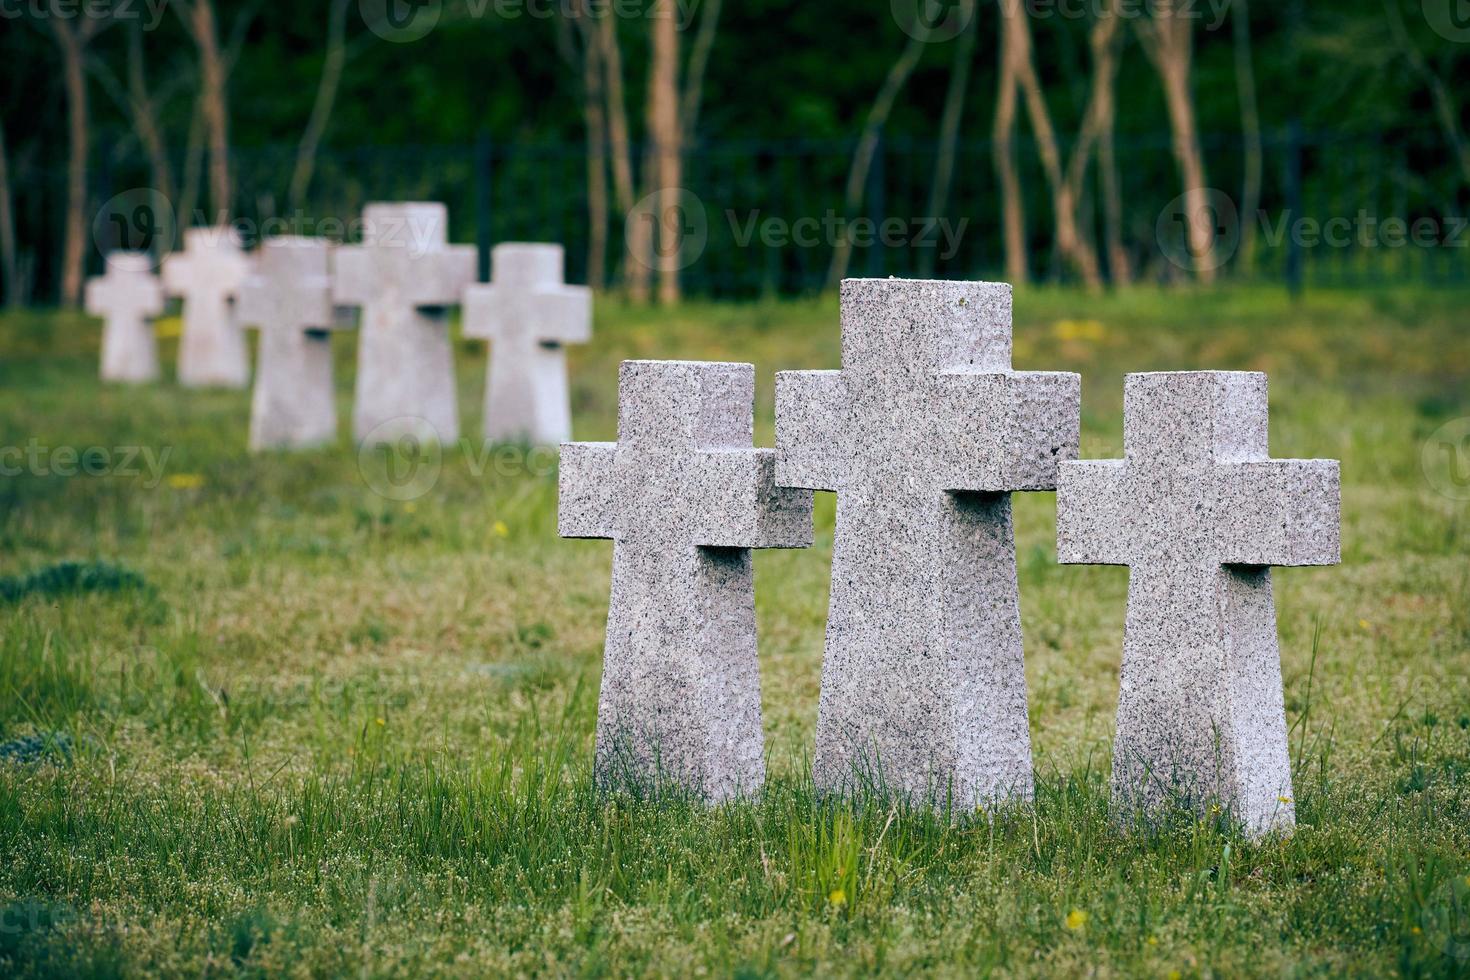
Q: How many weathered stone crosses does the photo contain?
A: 8